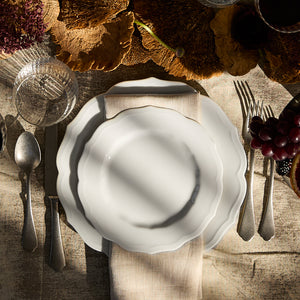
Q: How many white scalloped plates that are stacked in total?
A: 2